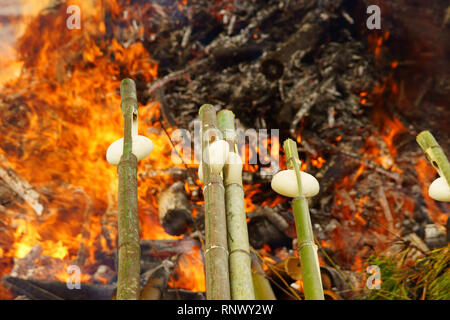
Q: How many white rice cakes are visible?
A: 5